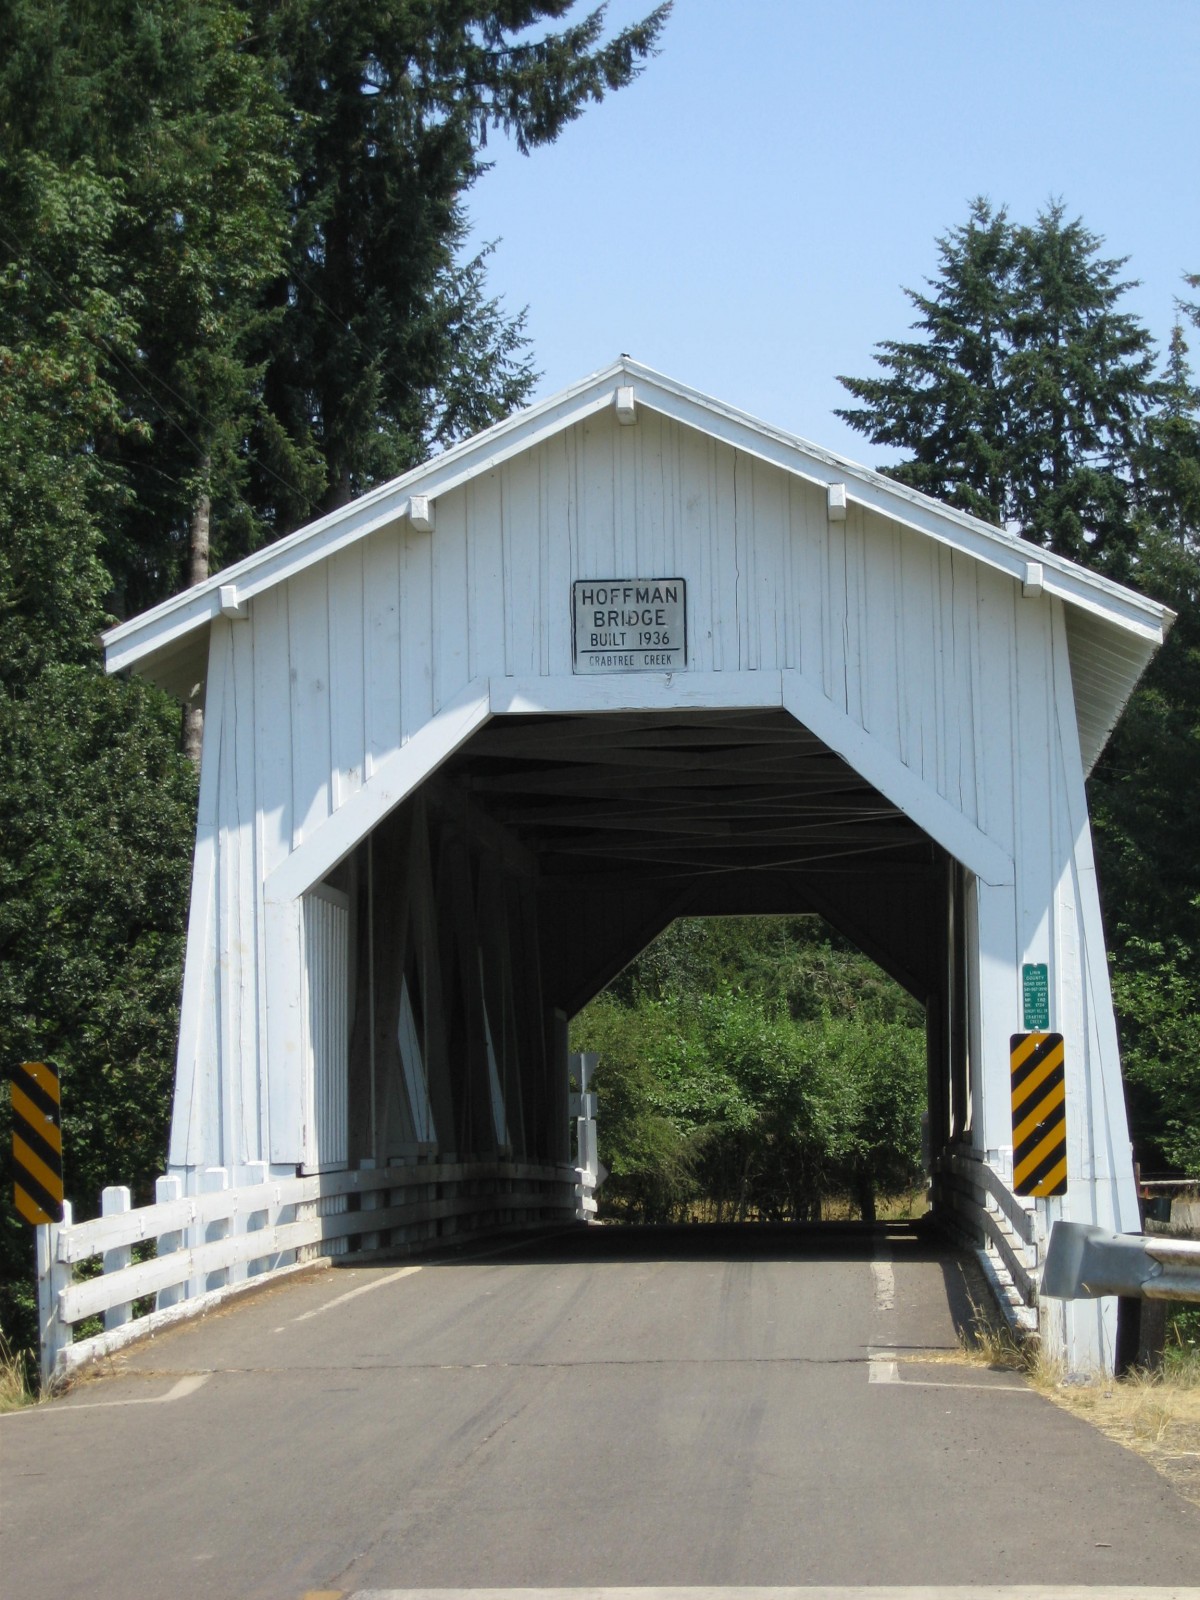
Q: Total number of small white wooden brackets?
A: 5